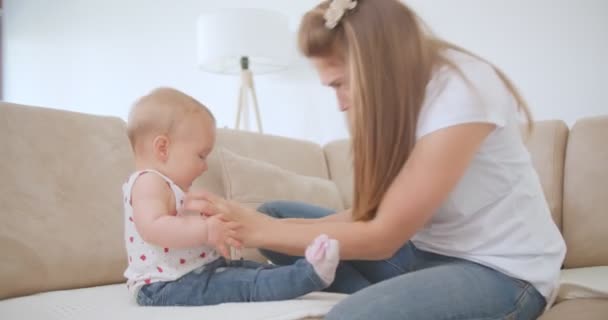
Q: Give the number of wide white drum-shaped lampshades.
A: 1